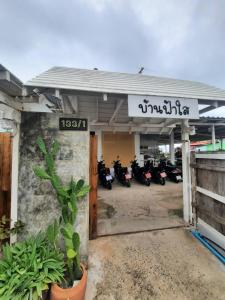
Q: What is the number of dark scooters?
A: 5